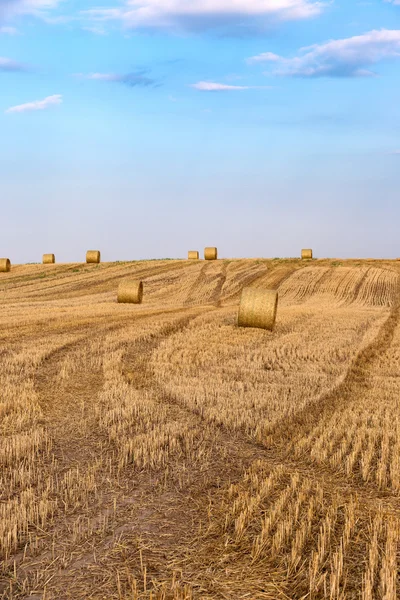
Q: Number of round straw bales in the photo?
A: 8